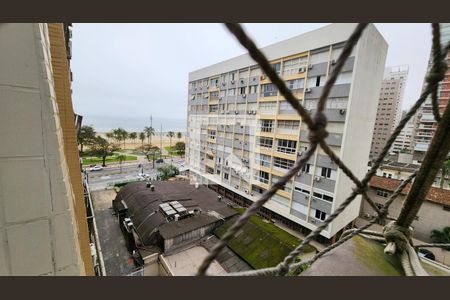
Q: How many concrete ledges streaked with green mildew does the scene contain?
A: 1